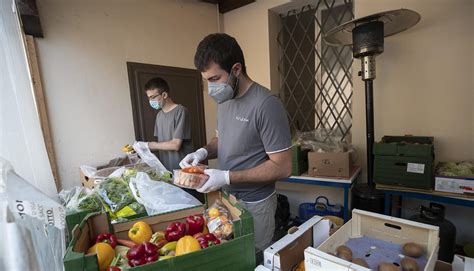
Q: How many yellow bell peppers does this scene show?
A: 3